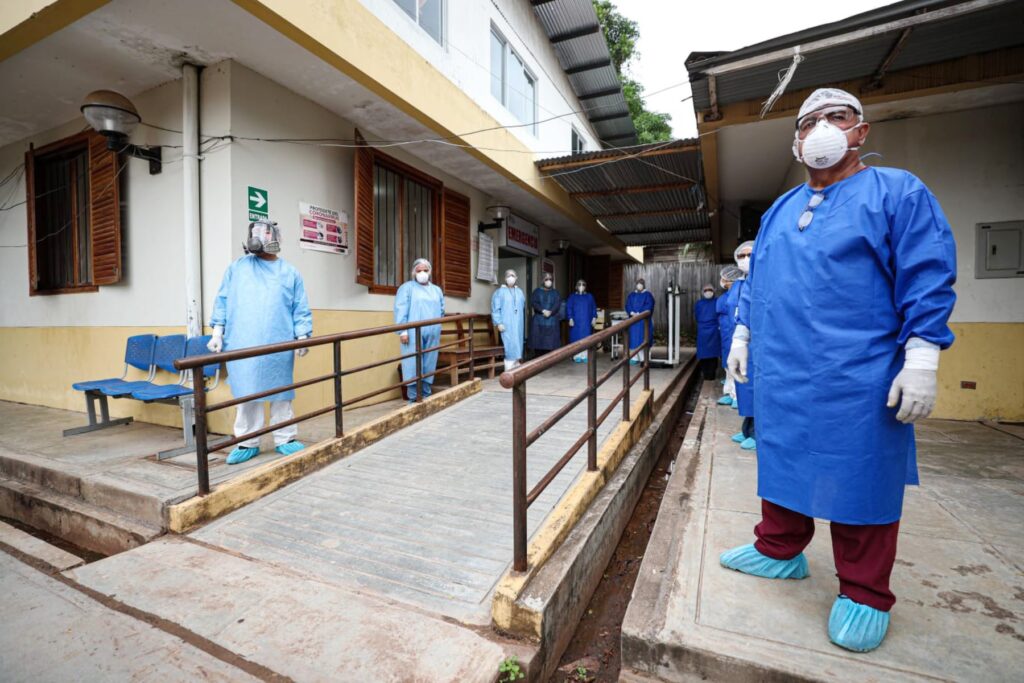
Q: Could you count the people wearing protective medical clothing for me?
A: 10